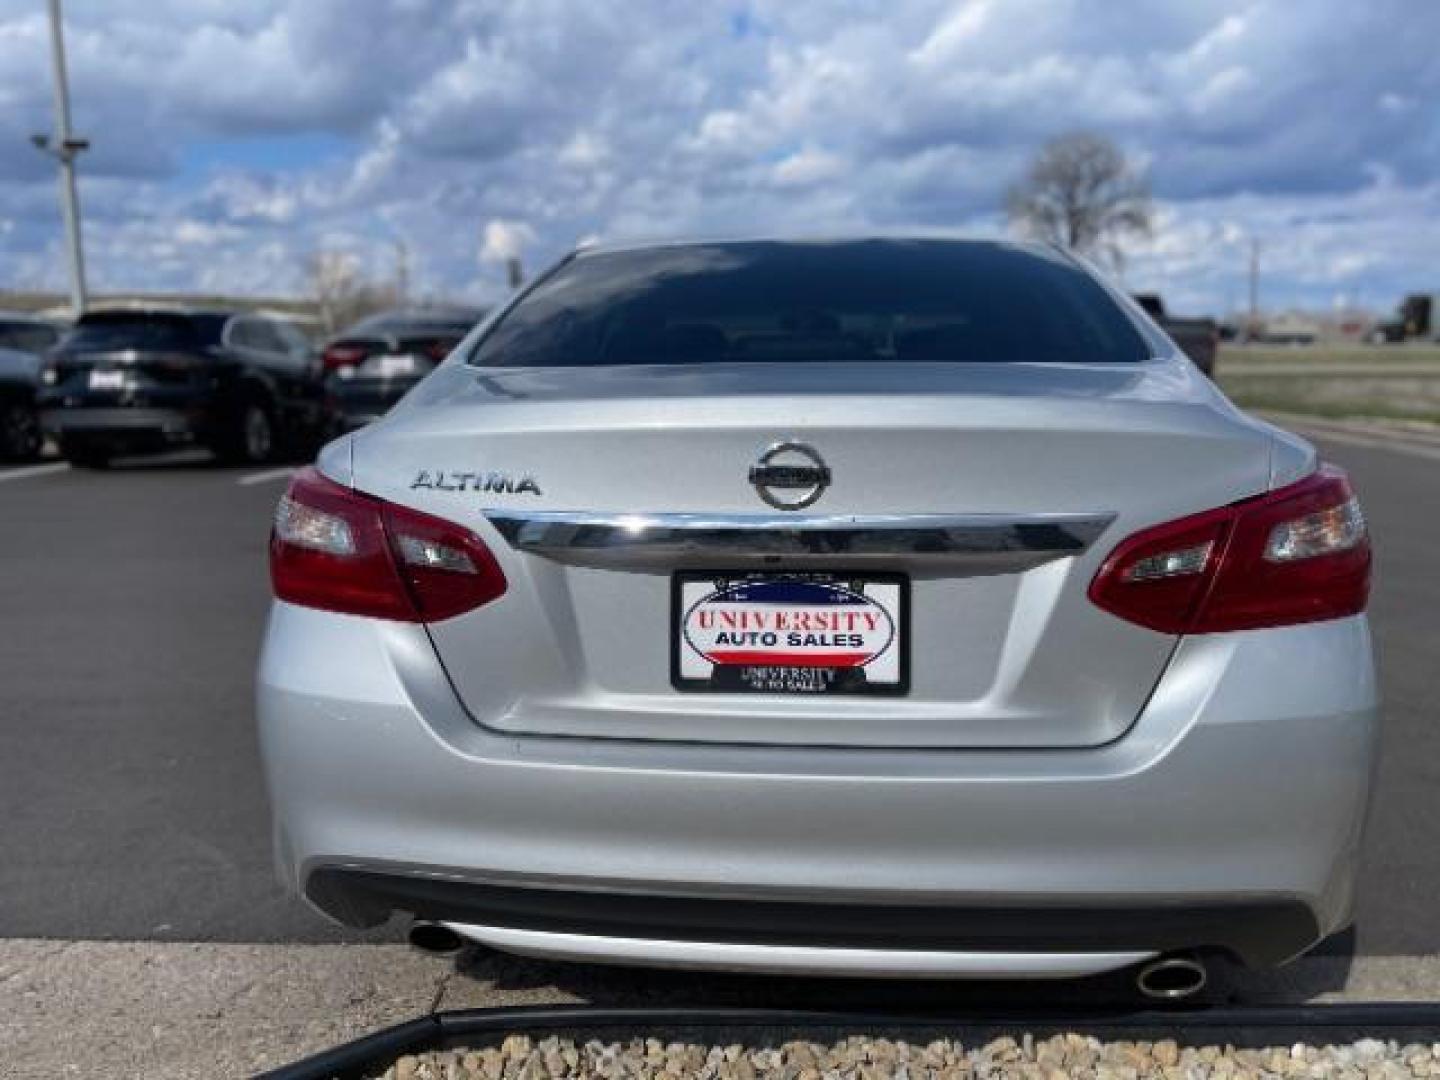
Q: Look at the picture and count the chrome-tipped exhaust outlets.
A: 2